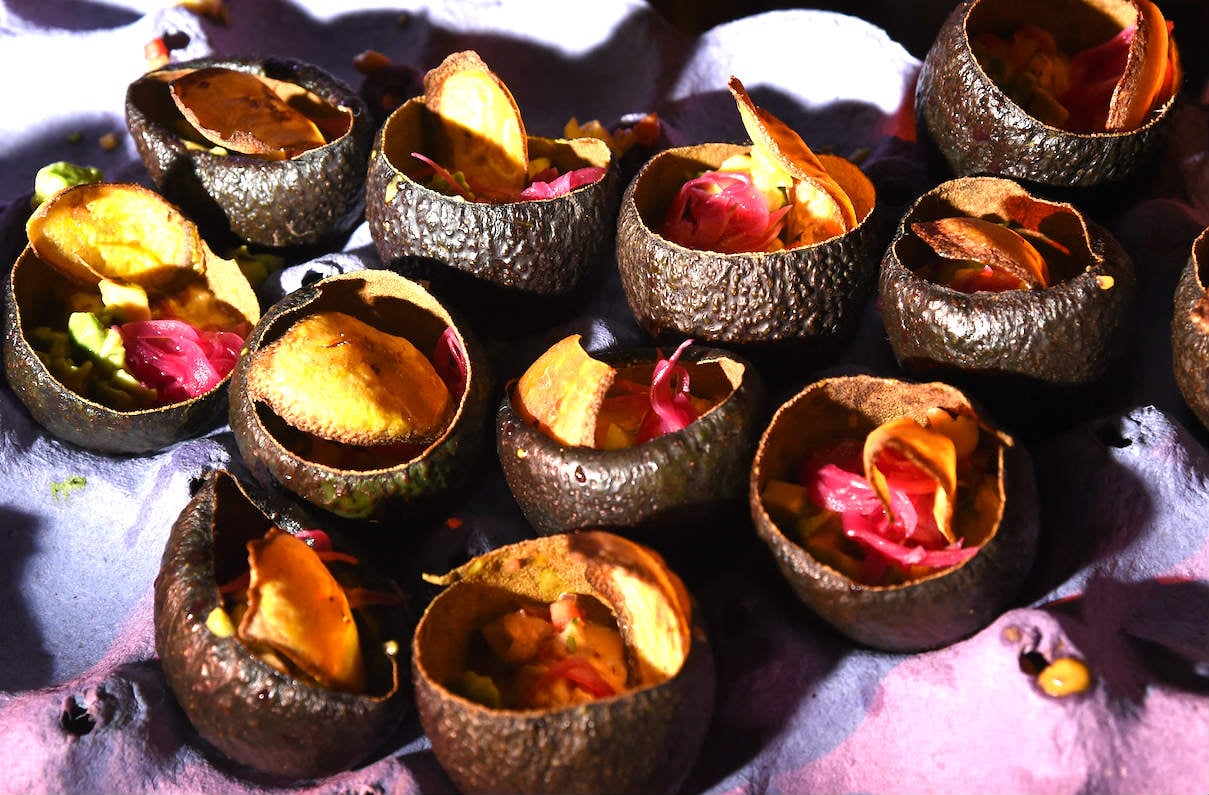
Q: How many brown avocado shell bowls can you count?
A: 12